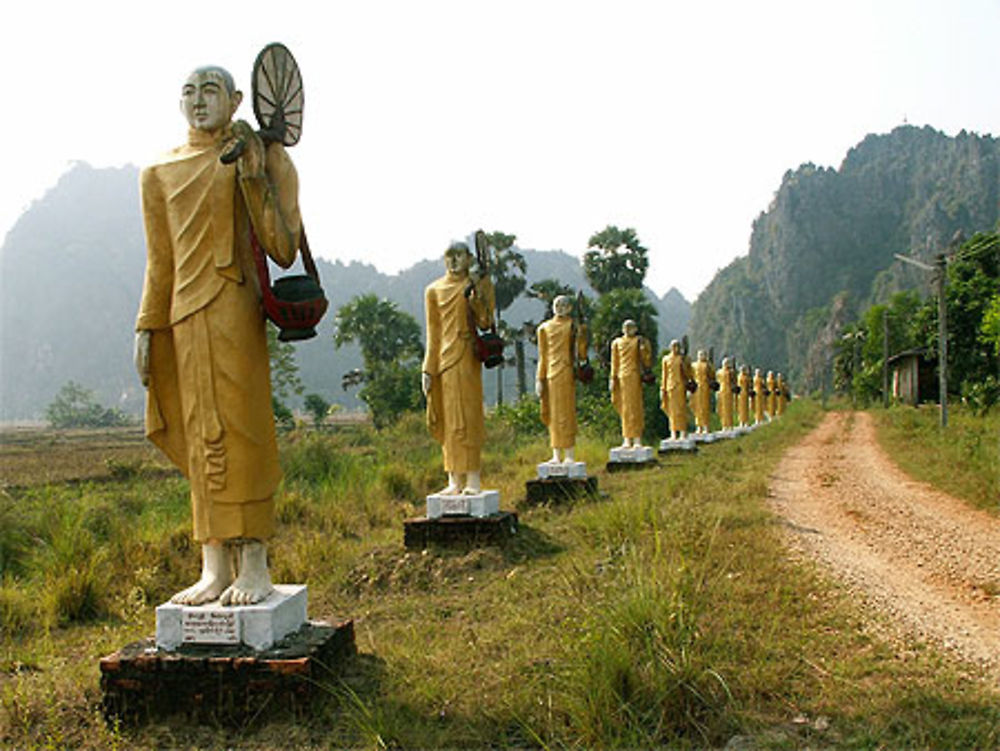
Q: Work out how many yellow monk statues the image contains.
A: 11